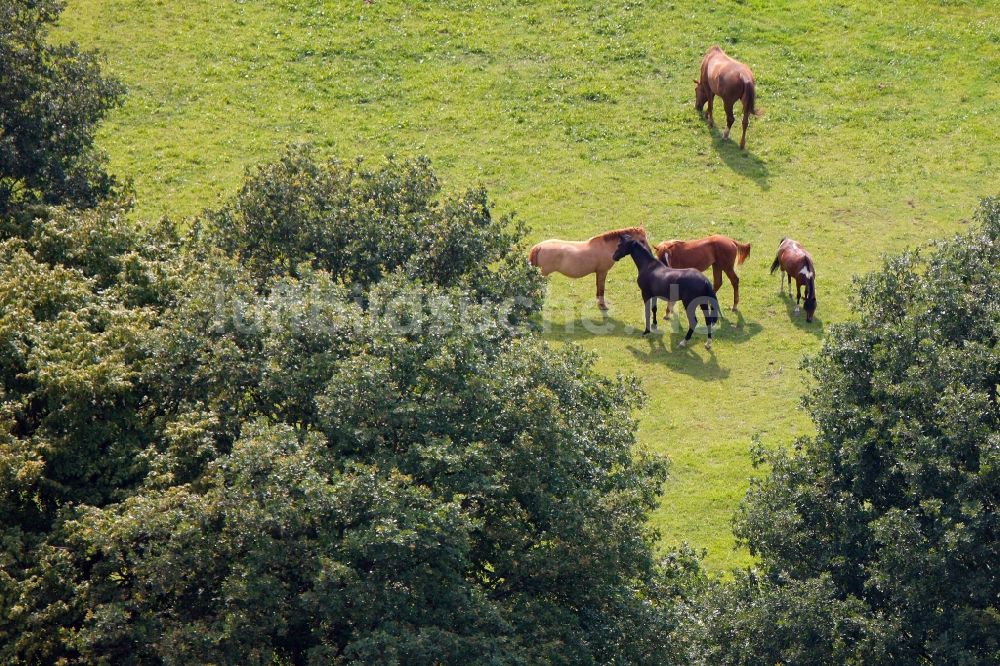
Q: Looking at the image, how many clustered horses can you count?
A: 4